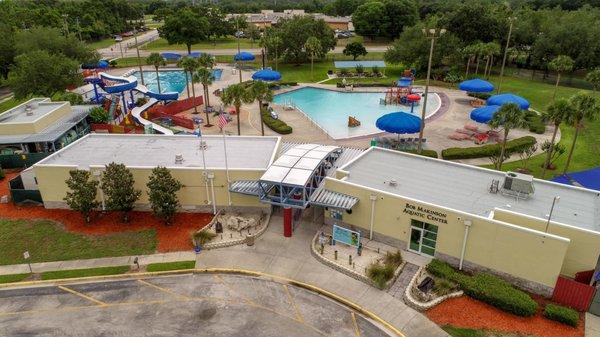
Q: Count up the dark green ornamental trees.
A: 3